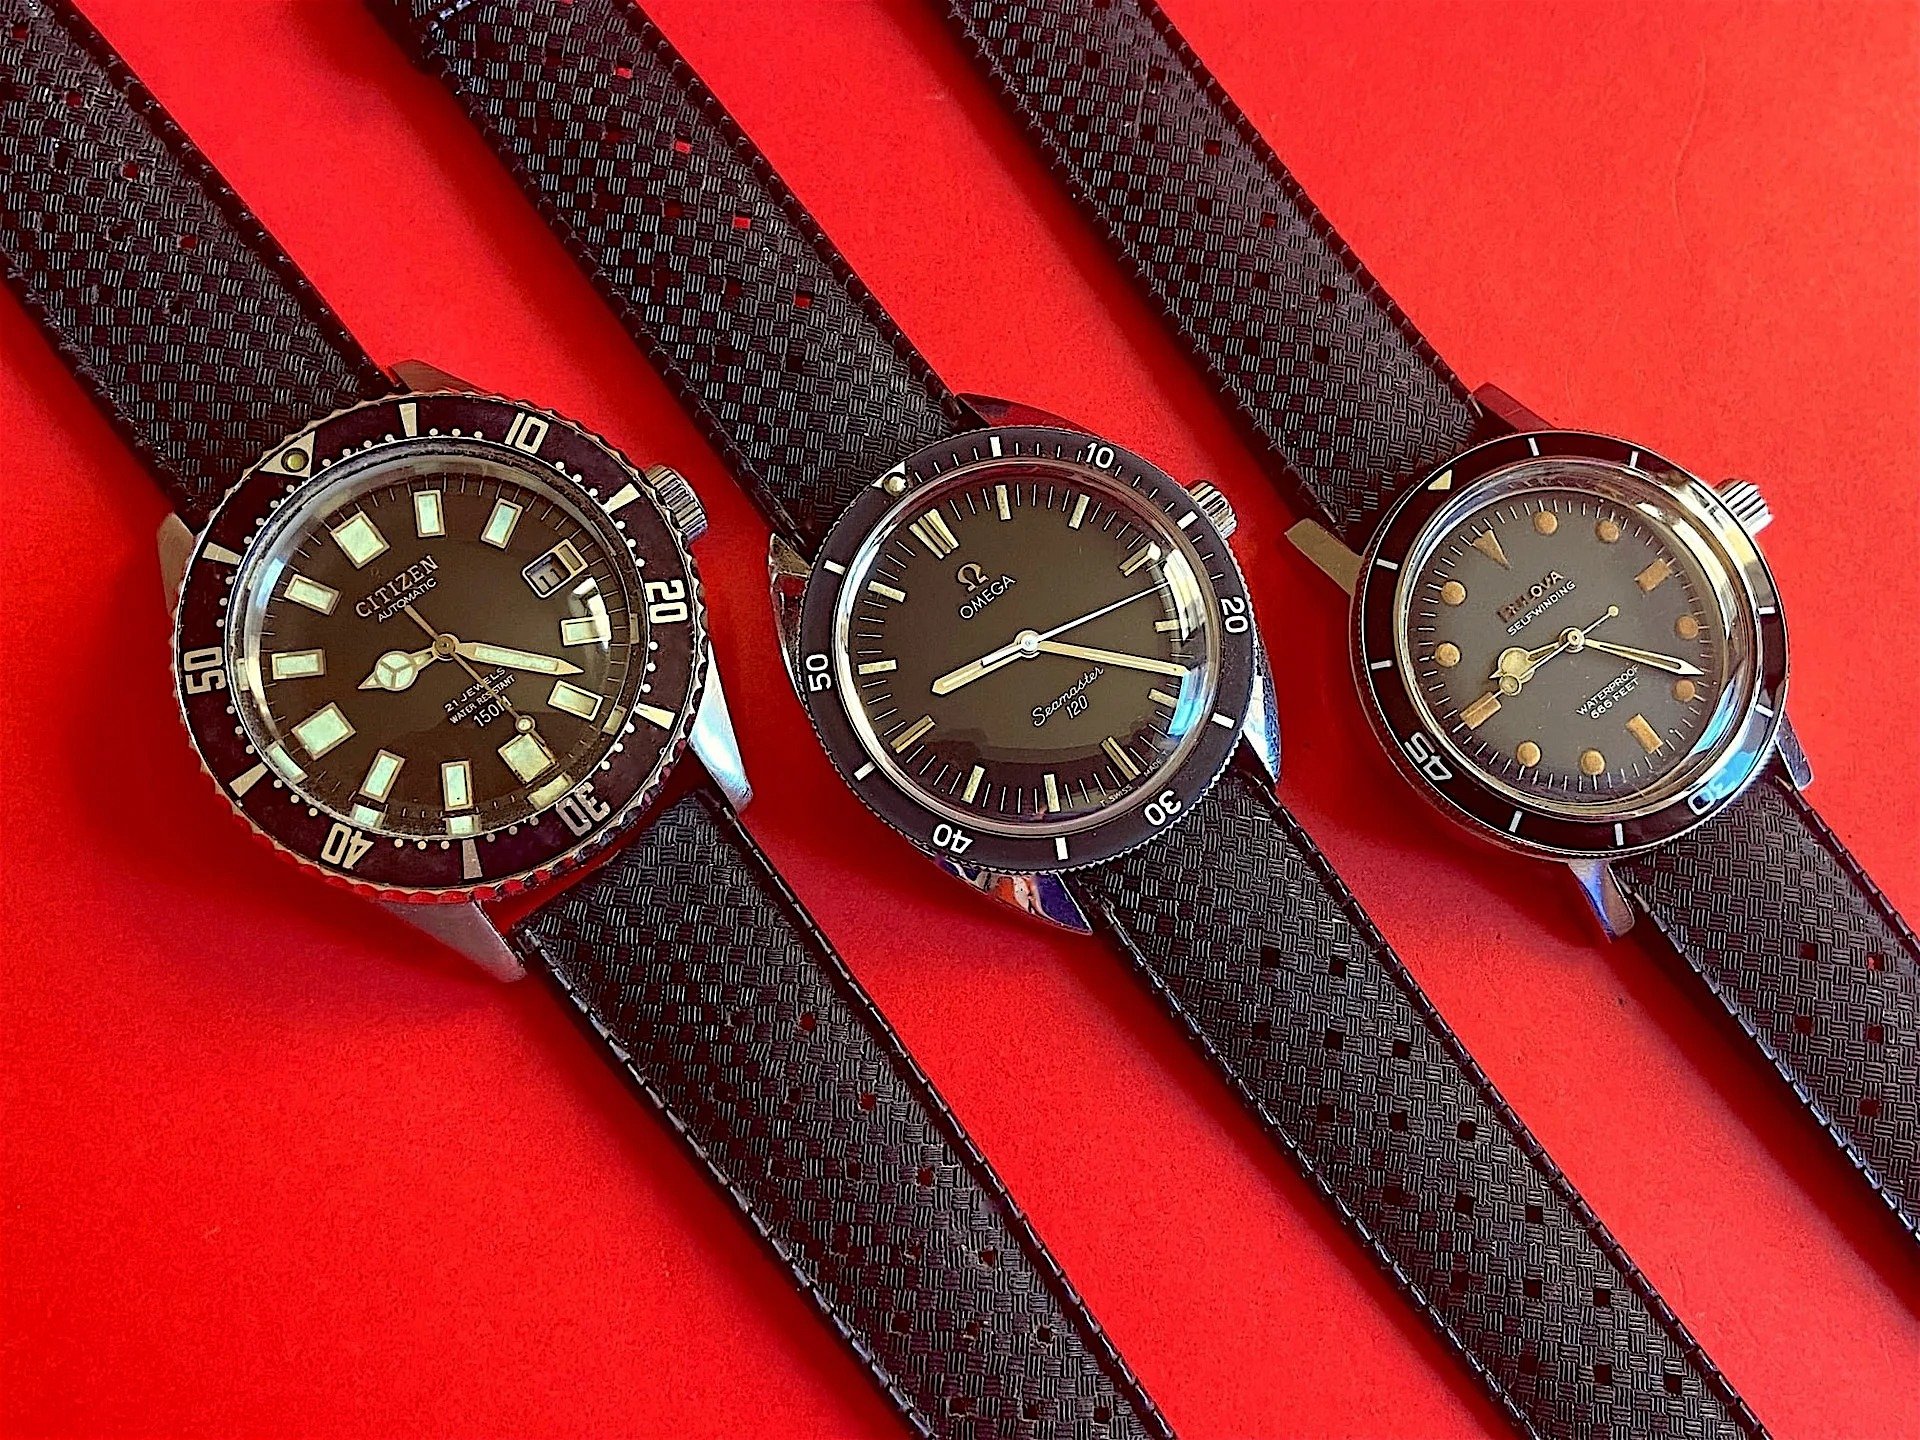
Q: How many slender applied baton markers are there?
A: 12